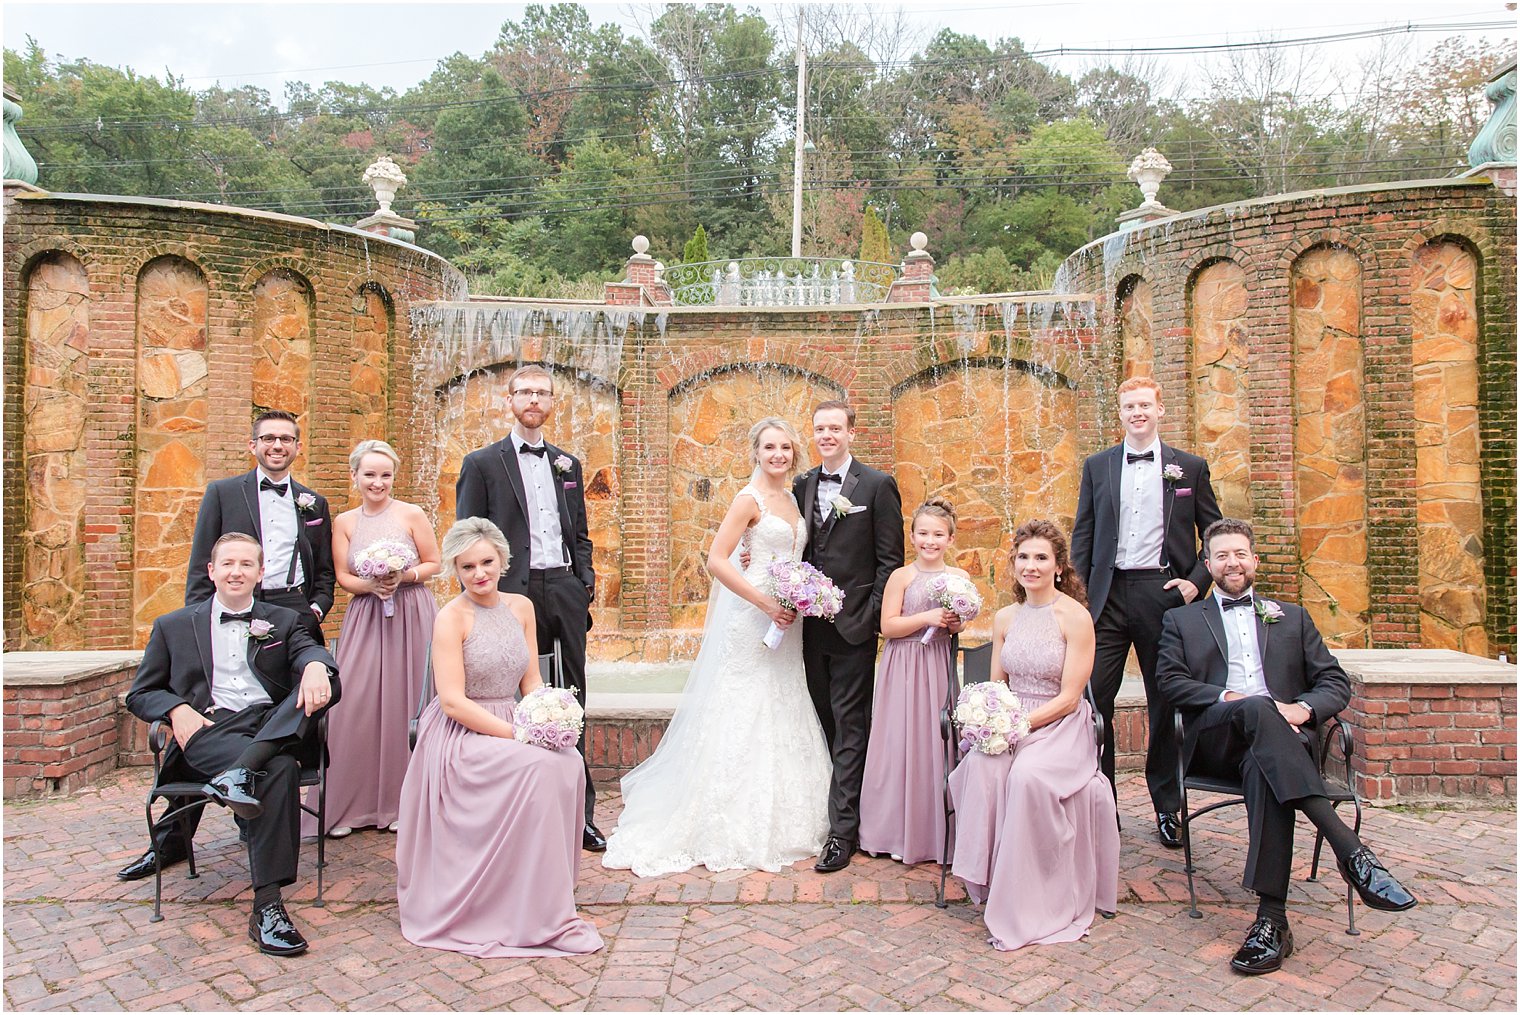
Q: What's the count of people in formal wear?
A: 11